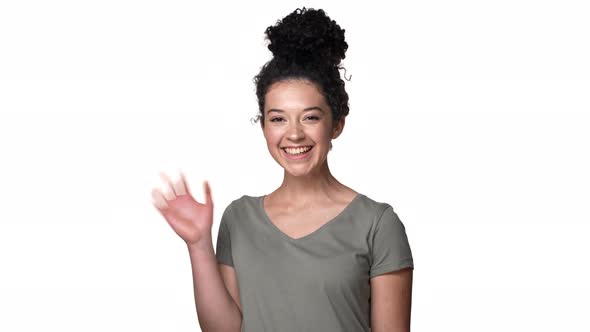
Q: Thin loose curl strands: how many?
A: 2